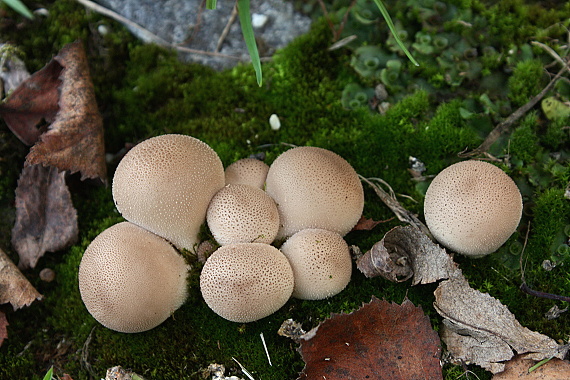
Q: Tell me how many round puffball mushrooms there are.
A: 8